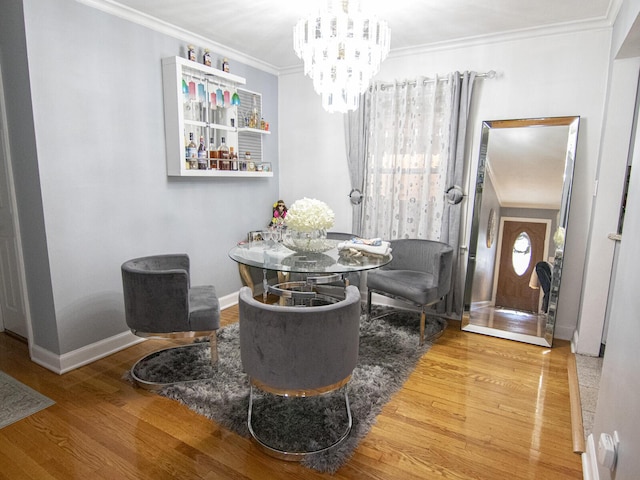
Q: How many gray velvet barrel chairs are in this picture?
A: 4